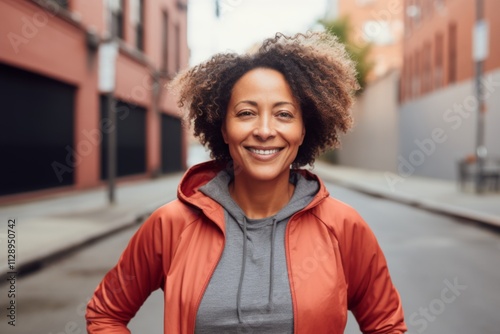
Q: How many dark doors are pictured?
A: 3